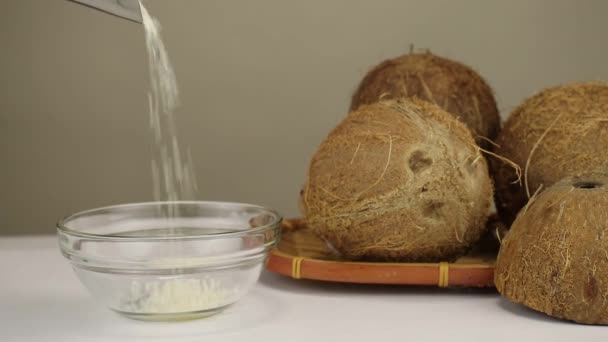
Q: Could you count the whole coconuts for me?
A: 3